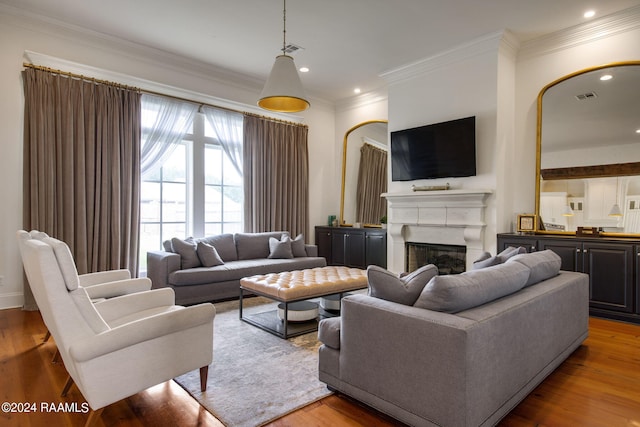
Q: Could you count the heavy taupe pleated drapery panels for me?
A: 2